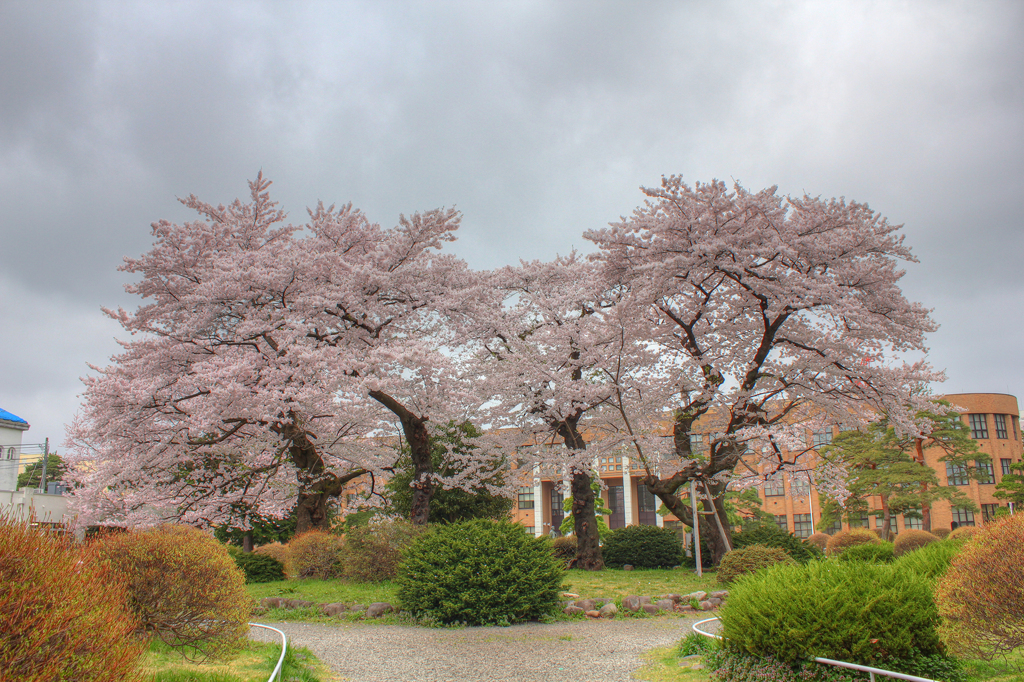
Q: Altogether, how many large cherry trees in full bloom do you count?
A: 4